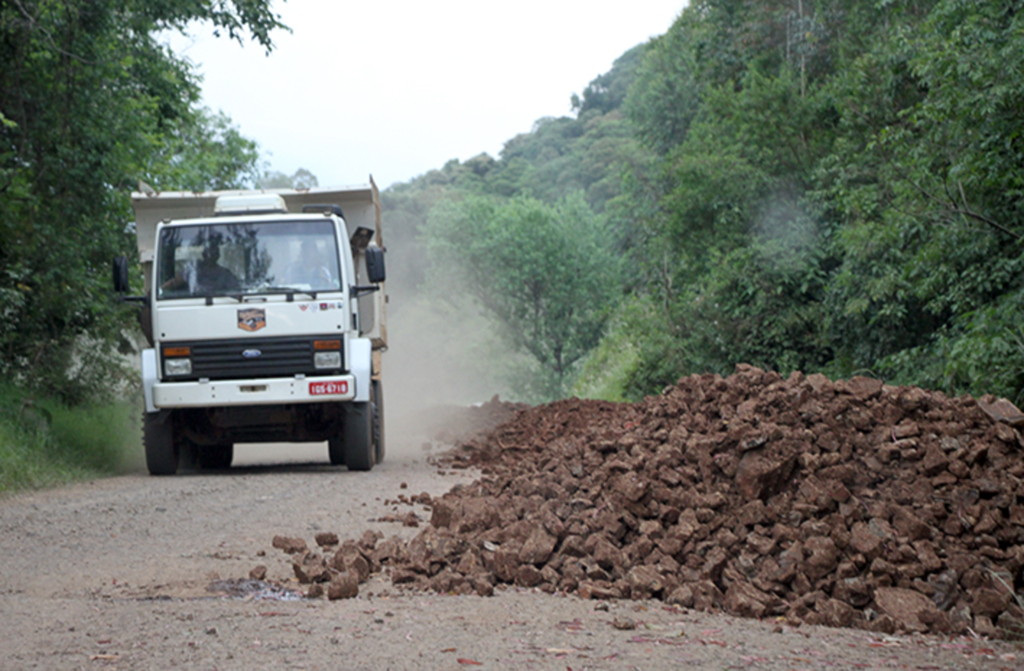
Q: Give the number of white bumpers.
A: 1